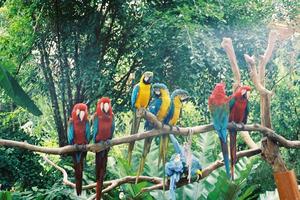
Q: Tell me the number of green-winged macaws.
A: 4